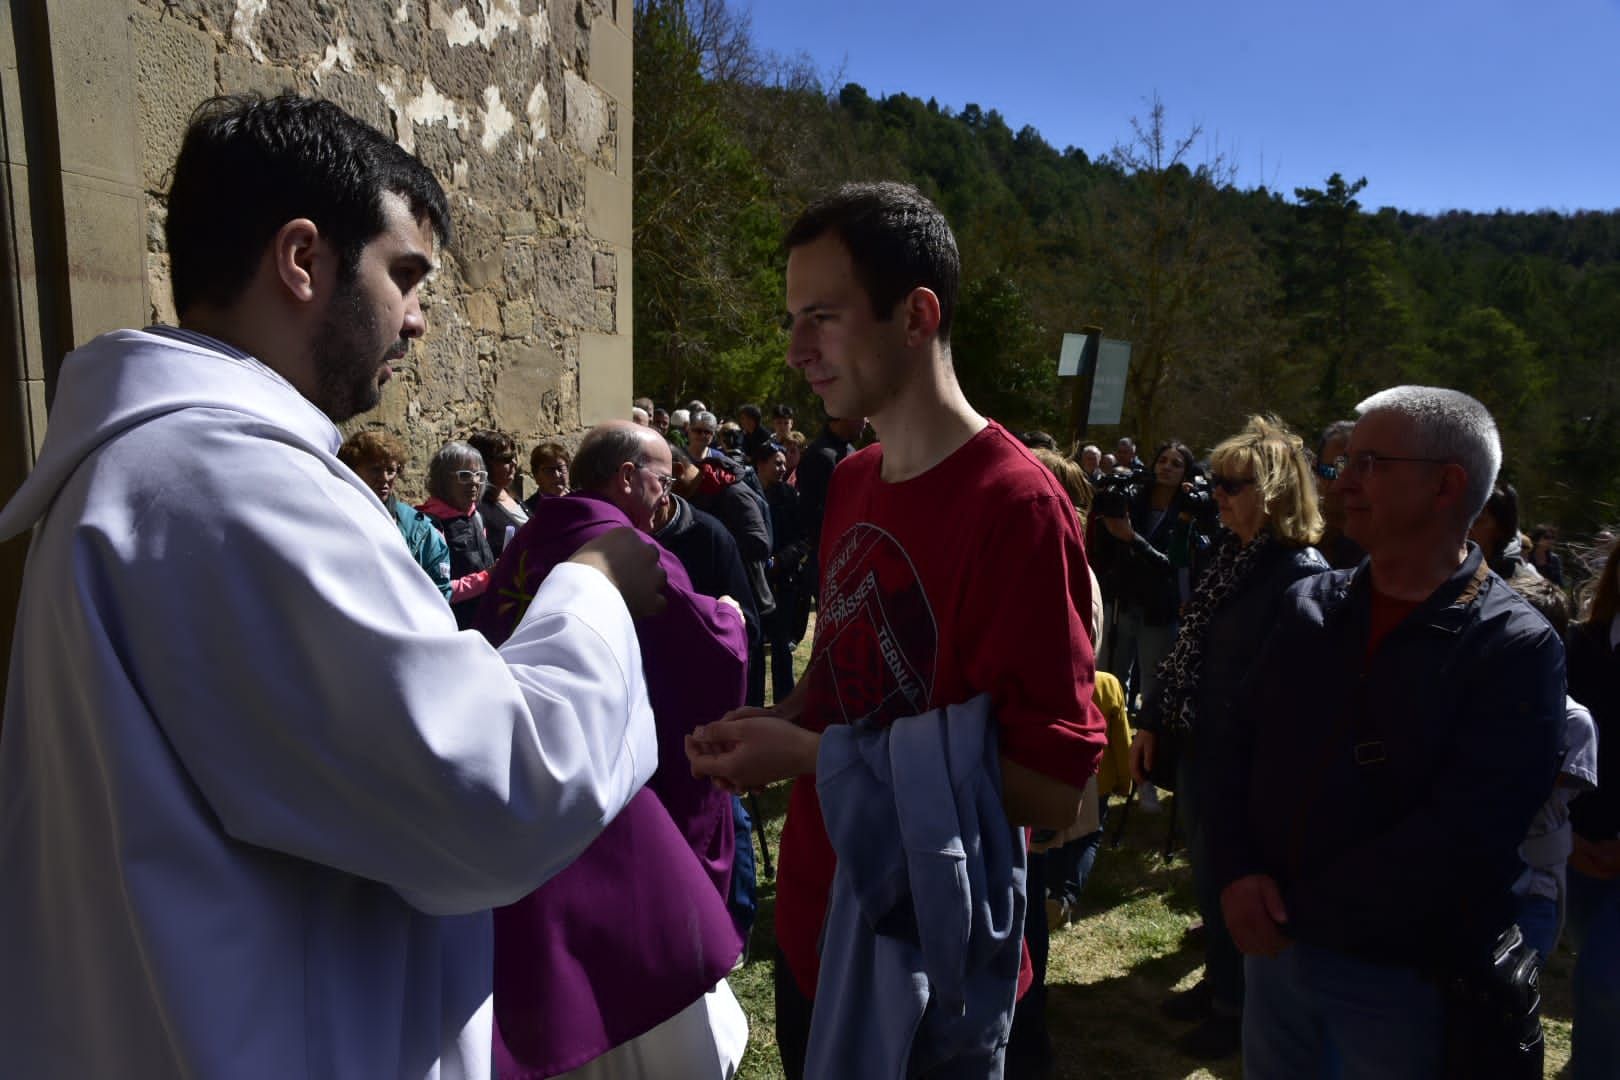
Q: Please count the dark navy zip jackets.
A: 1